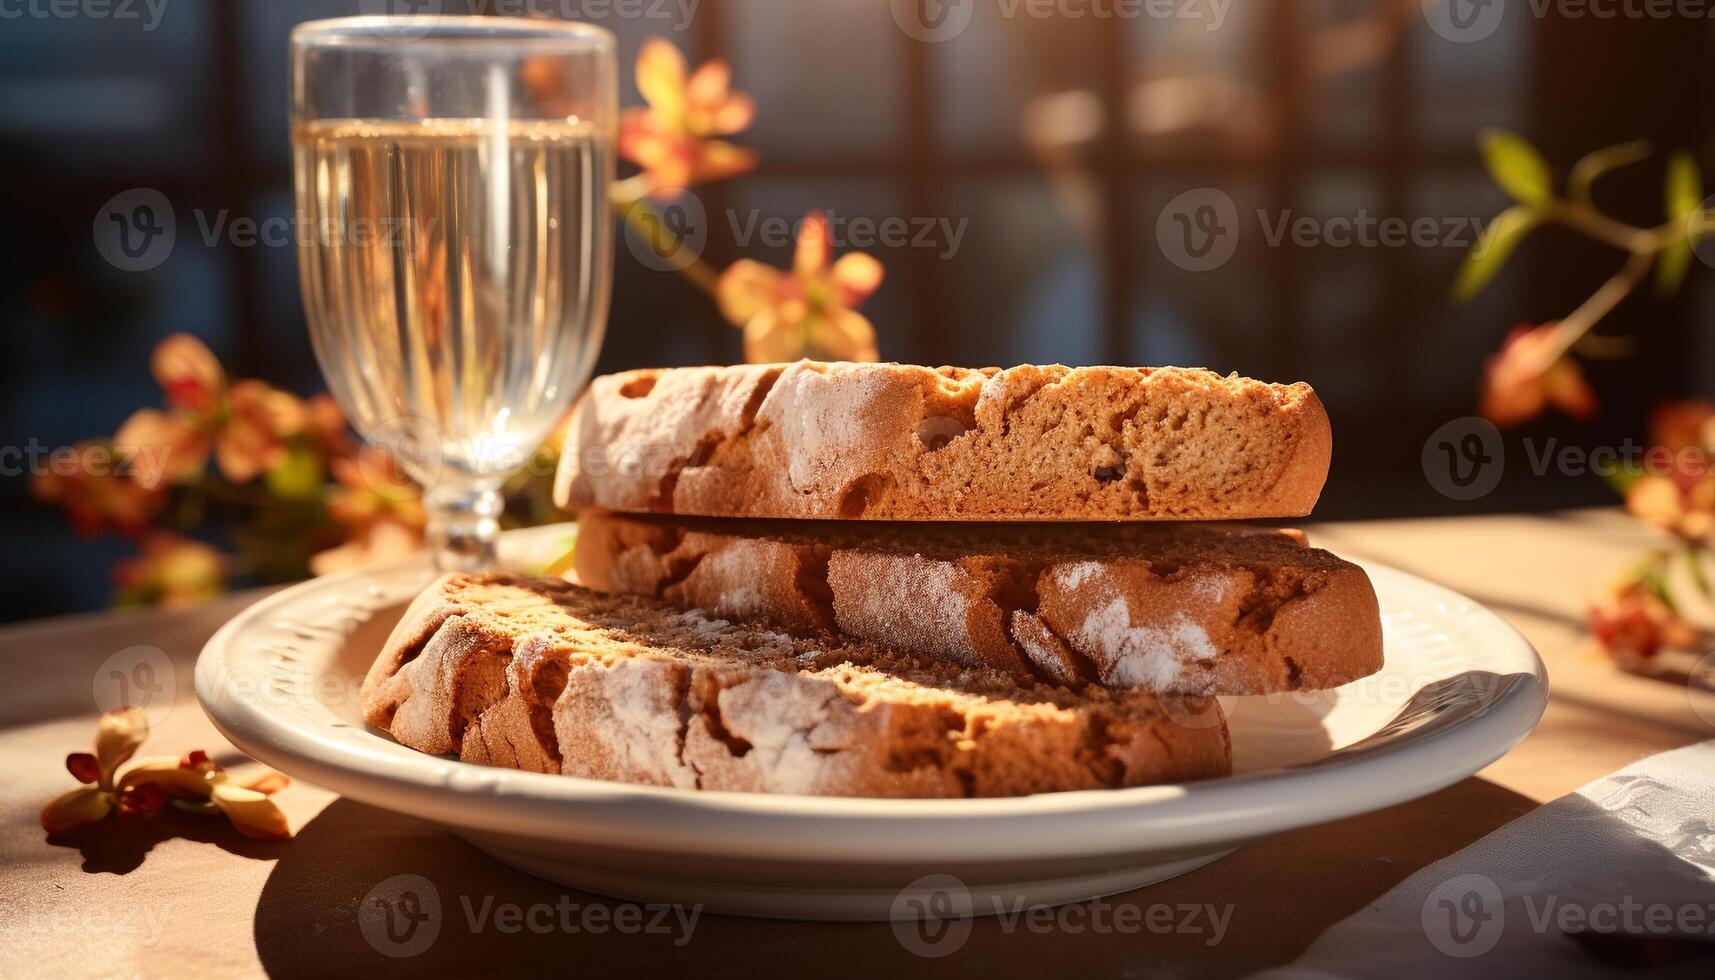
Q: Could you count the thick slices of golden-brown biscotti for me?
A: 3